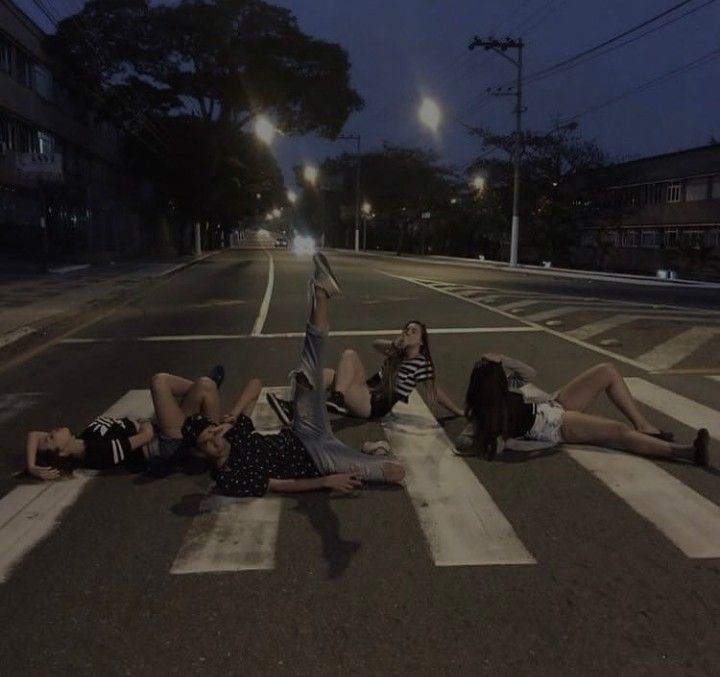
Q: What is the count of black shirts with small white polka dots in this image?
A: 1